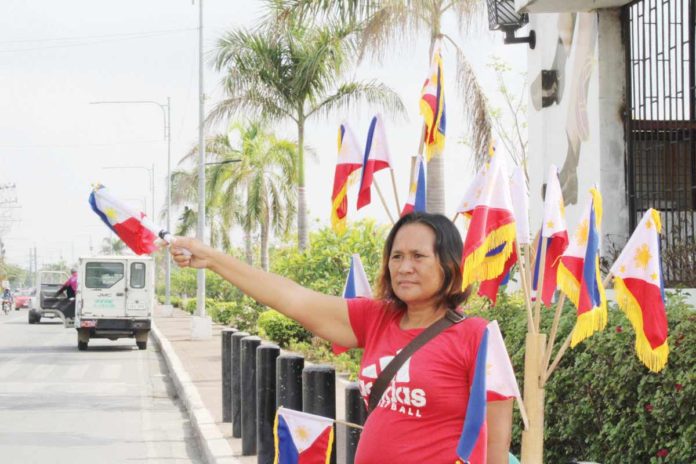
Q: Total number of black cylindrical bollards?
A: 7